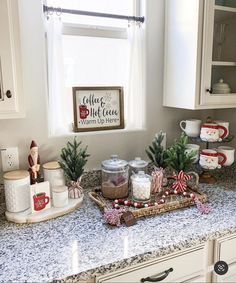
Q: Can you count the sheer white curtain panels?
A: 2